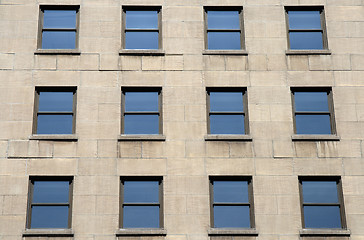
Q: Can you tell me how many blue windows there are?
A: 12